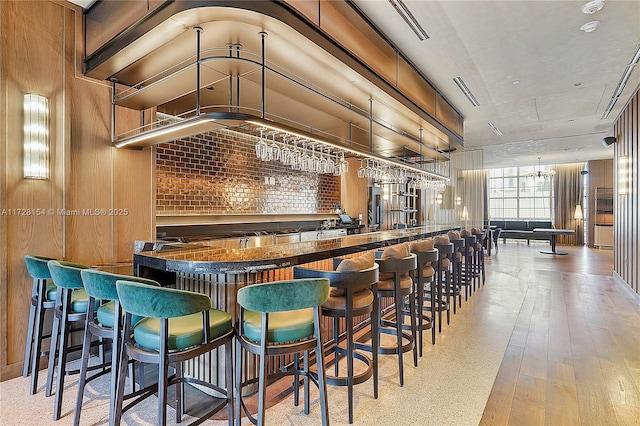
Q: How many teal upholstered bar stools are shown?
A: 5